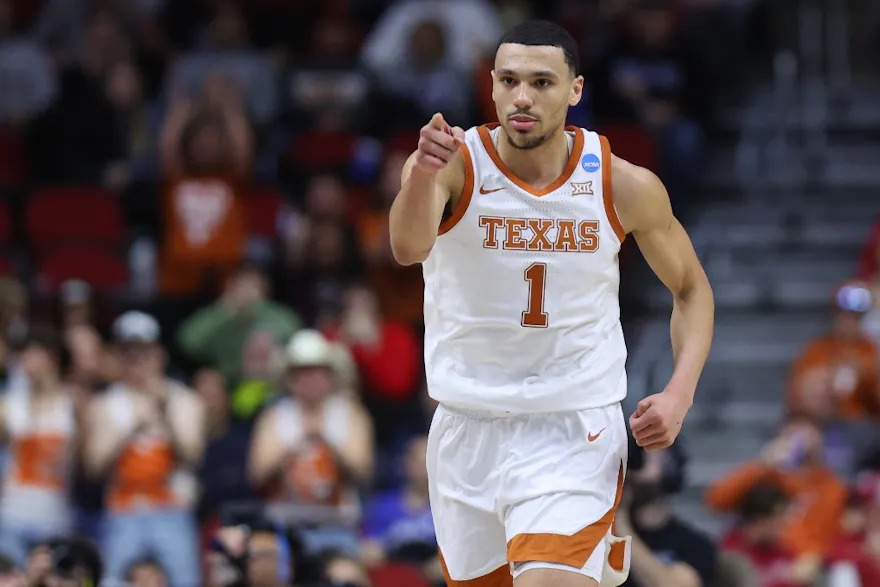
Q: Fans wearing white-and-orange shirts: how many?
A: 3